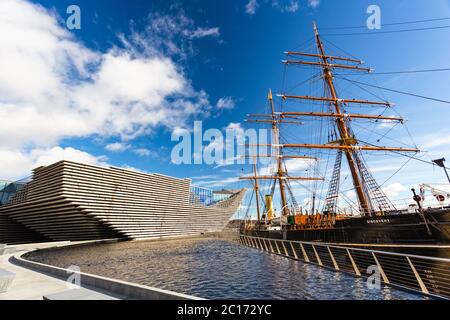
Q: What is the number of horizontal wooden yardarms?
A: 10